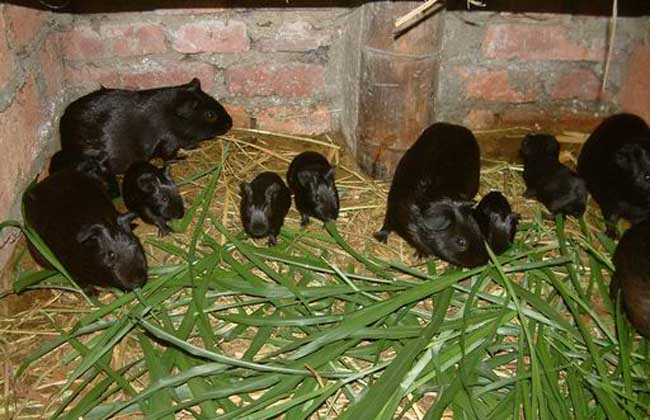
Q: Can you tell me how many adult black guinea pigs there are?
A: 5